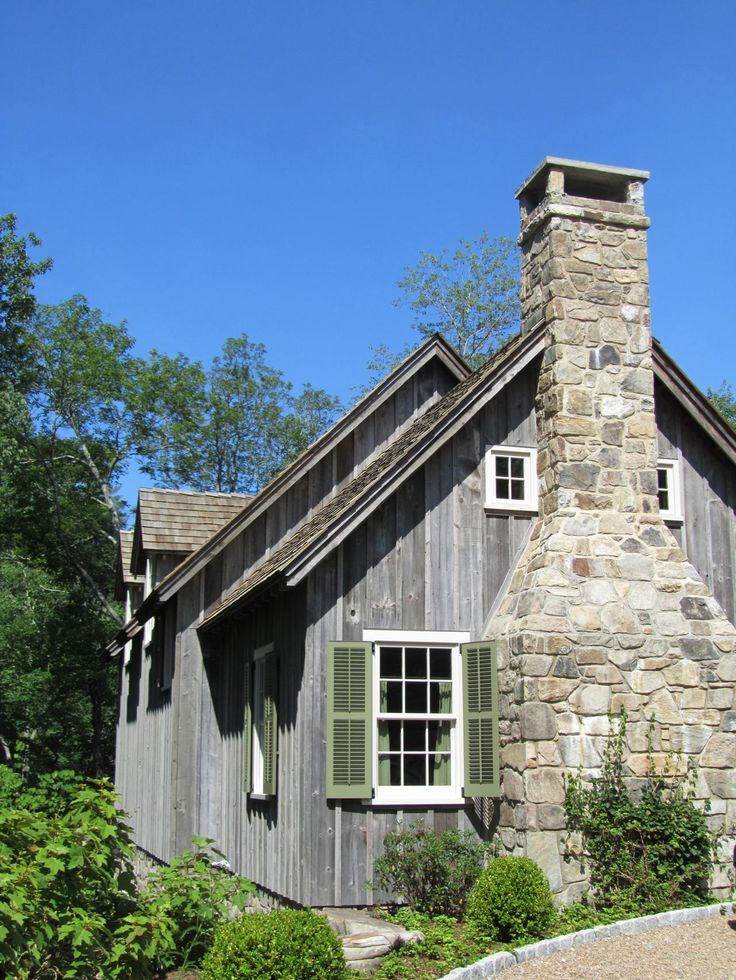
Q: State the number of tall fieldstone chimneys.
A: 1